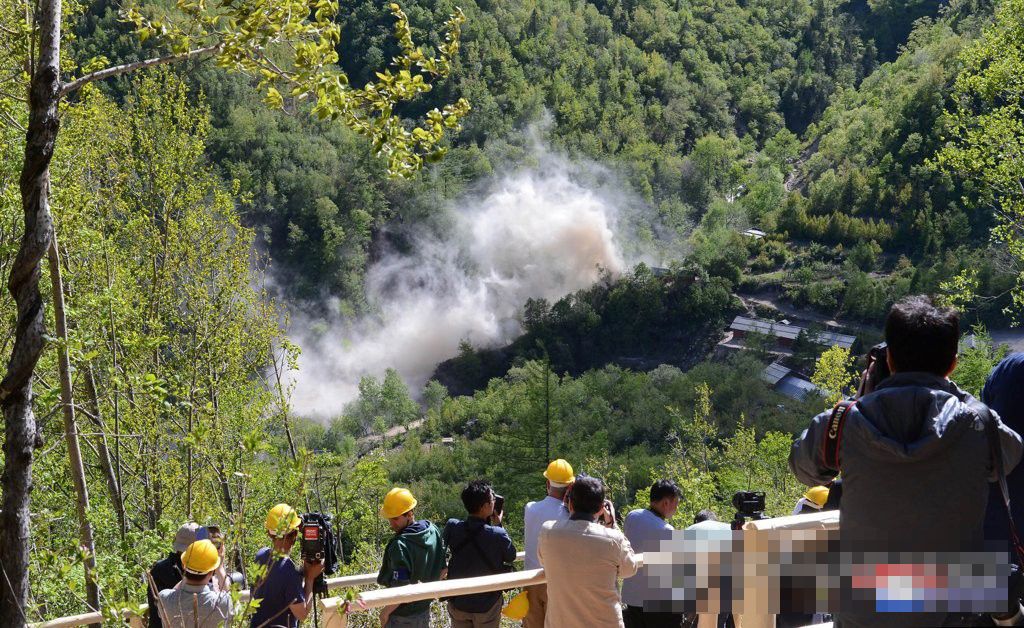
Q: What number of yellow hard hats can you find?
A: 6